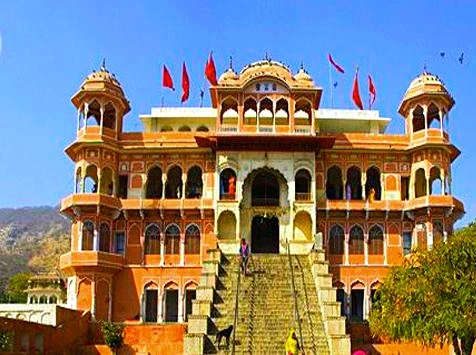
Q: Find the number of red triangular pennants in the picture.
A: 6